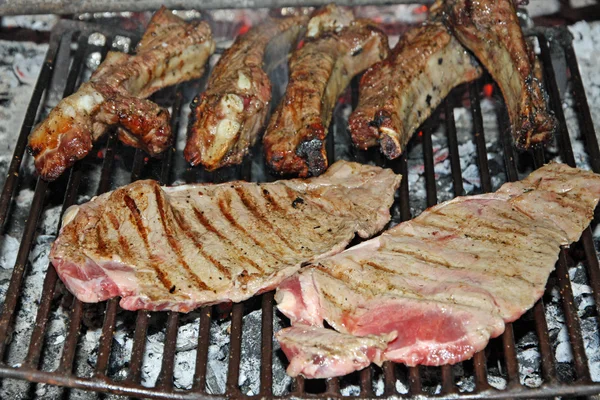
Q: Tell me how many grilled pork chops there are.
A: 2